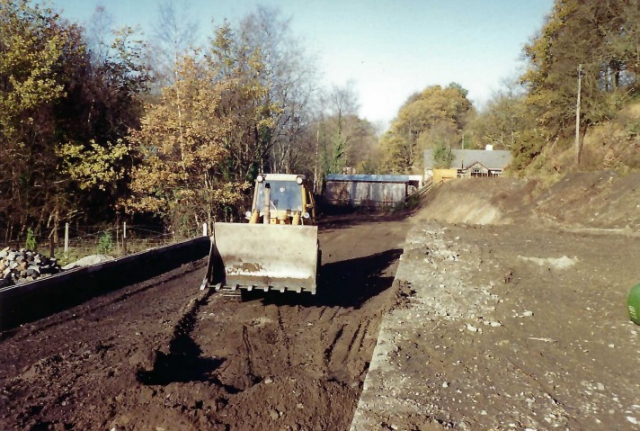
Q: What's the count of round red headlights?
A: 0